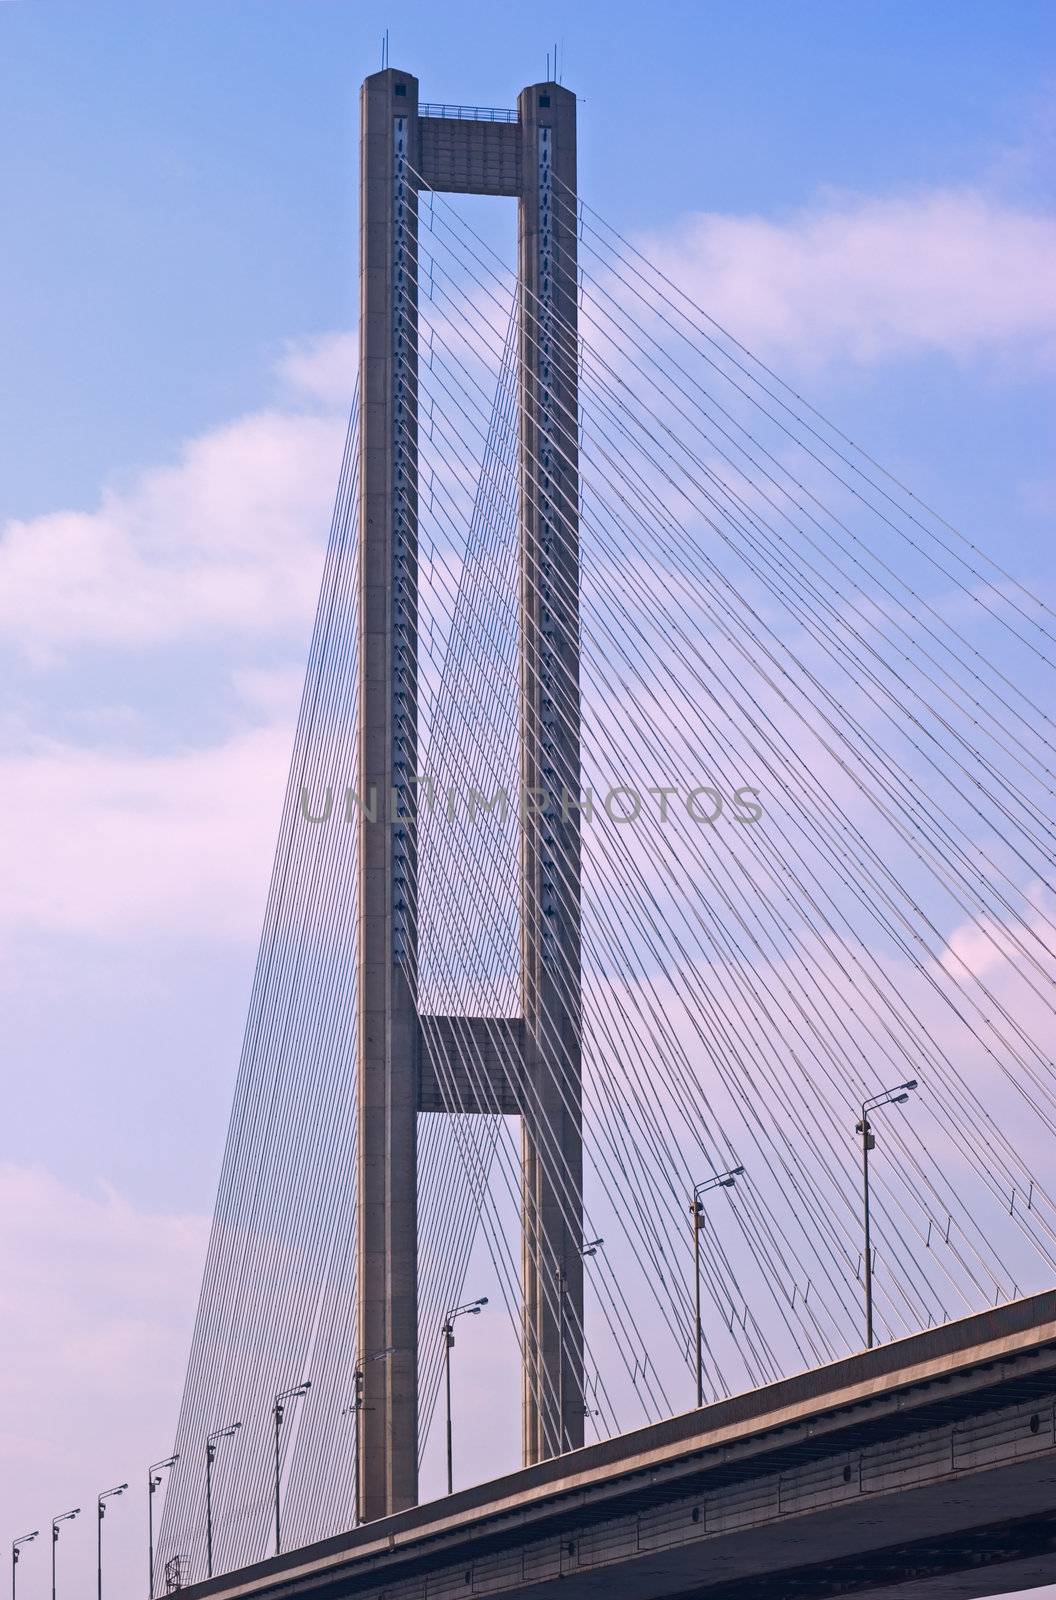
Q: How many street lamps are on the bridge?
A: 11